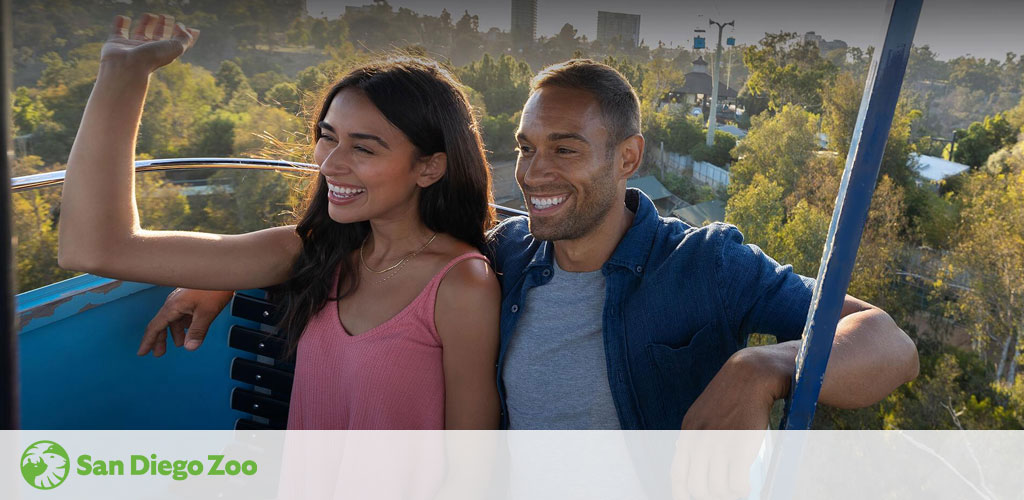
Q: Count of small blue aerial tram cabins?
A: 2